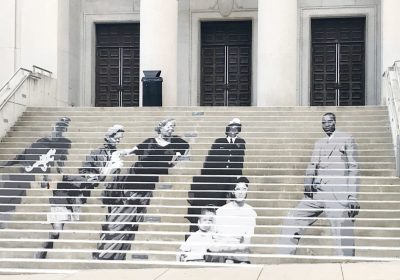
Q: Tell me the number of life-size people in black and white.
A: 7